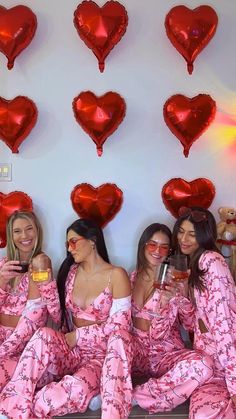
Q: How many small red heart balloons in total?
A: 9